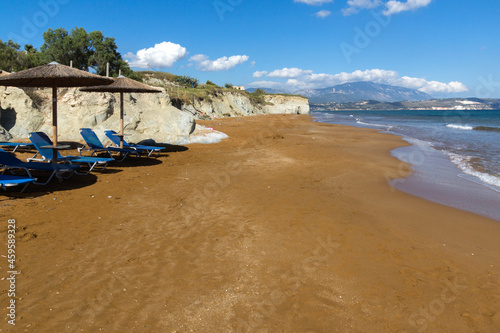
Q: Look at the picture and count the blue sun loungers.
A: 6